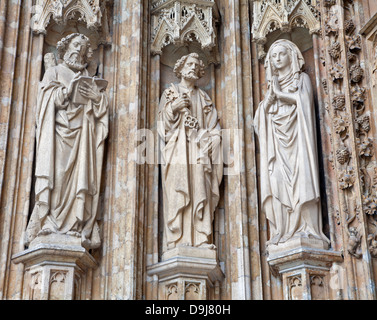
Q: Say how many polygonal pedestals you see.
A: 3